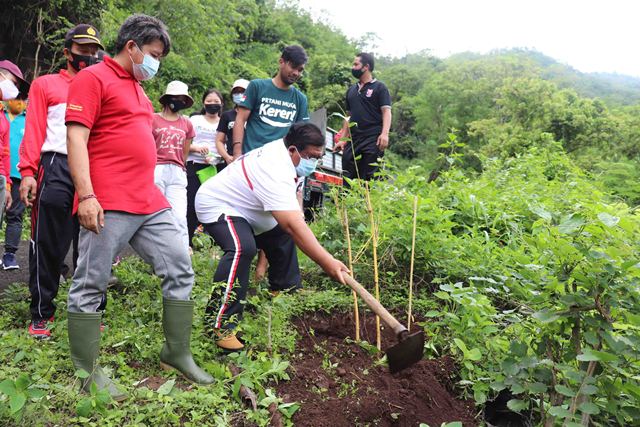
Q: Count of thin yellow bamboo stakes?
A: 3